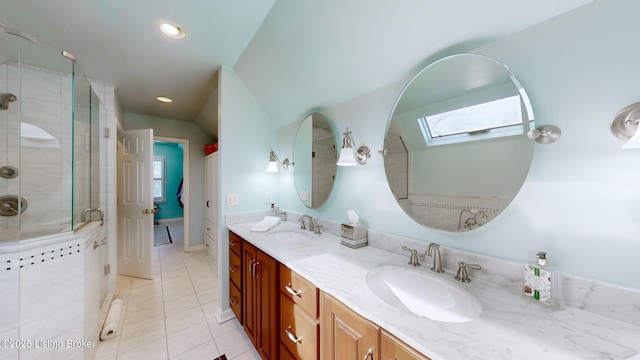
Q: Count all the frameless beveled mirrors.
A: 2